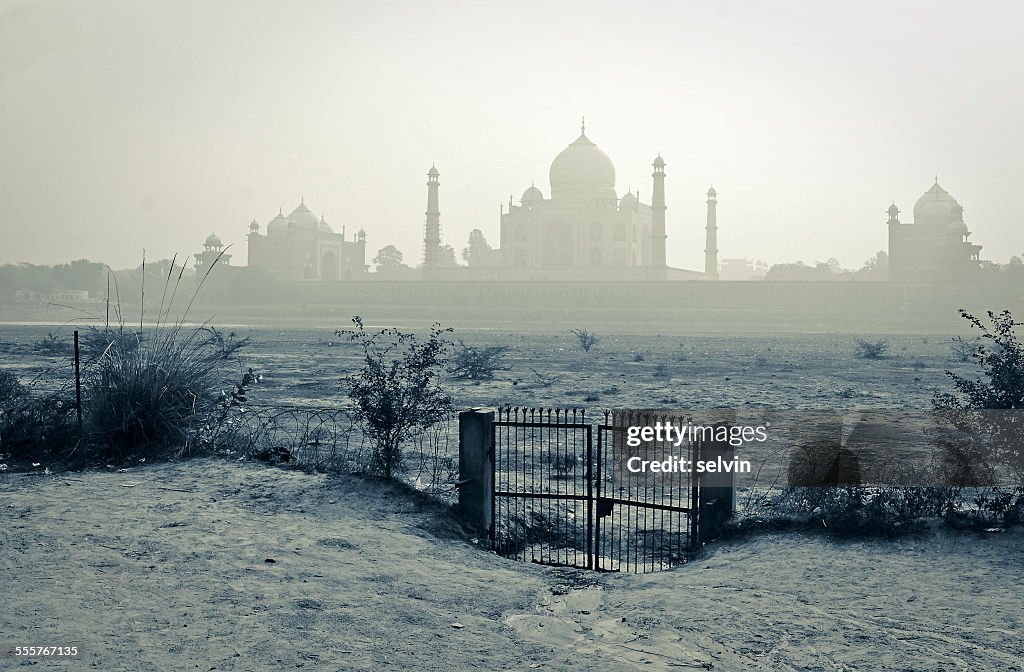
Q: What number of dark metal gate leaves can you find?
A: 2